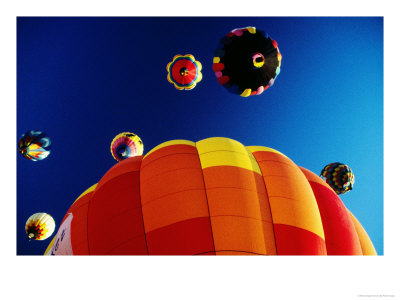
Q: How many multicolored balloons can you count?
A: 7